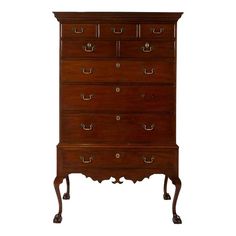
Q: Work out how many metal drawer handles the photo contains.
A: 12